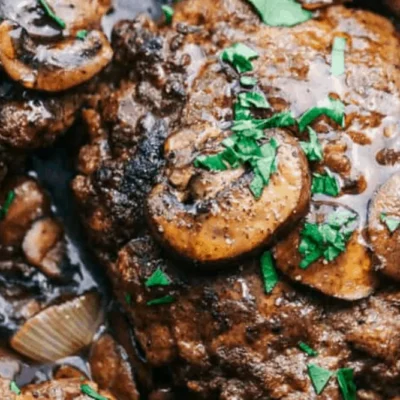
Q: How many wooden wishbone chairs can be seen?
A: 0